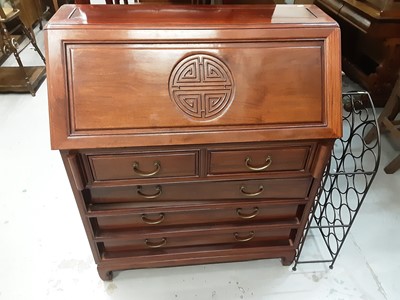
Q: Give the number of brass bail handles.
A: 8